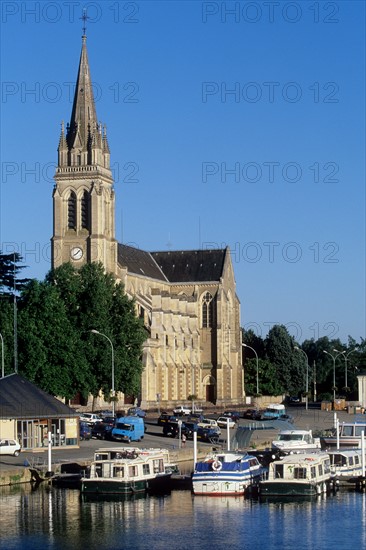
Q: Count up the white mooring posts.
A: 6